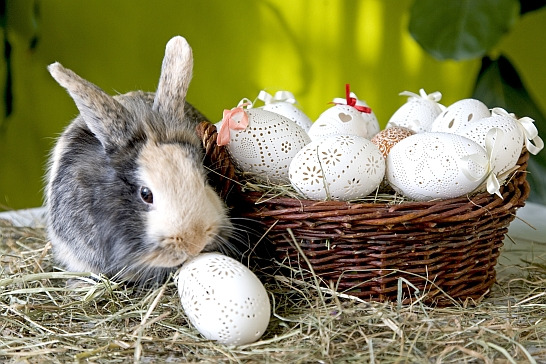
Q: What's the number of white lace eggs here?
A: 10